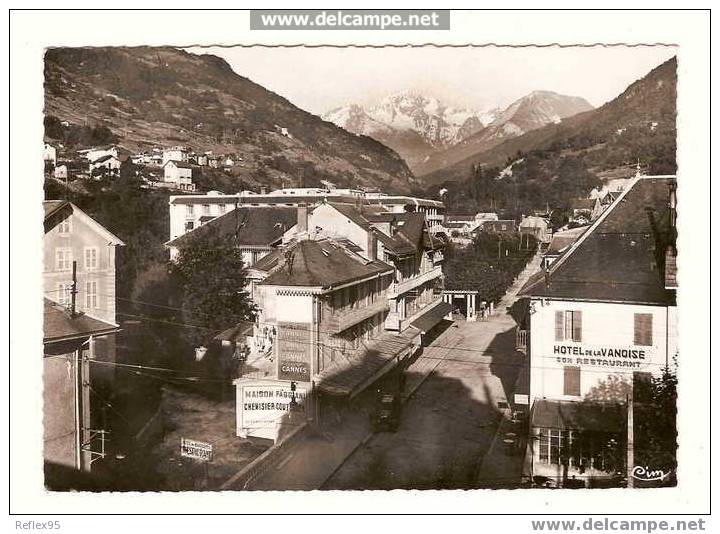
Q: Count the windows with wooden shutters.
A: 4